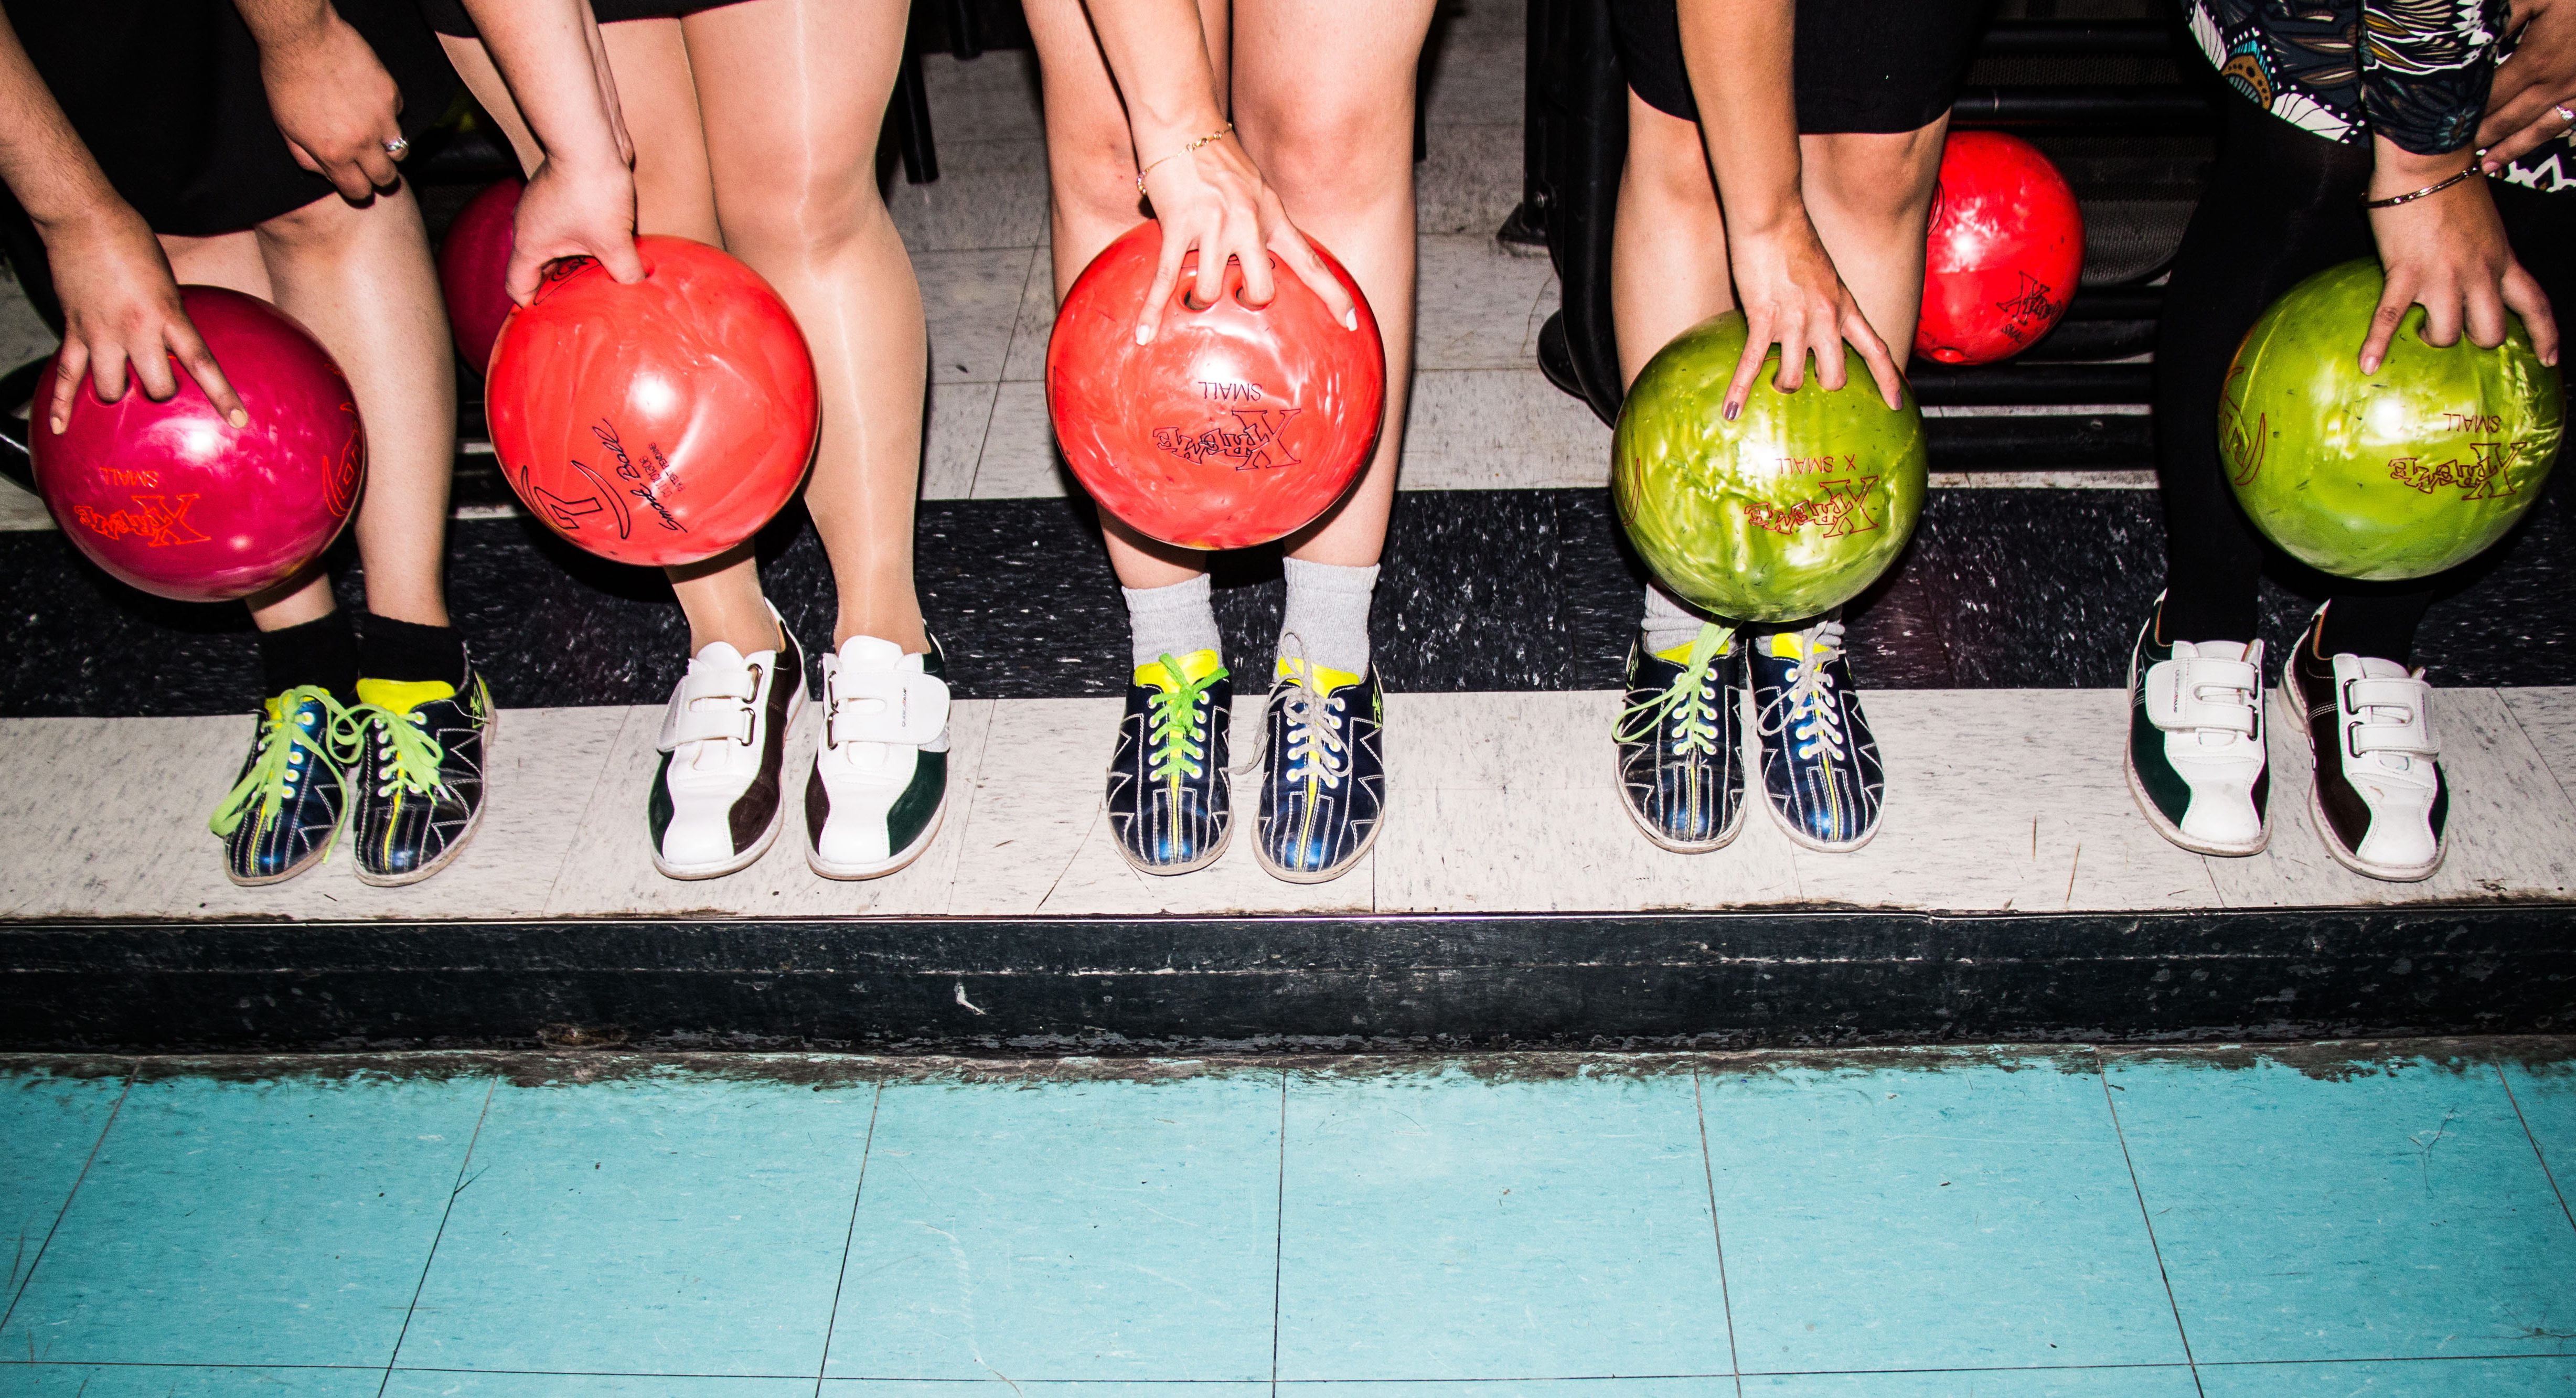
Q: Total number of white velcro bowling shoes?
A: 4